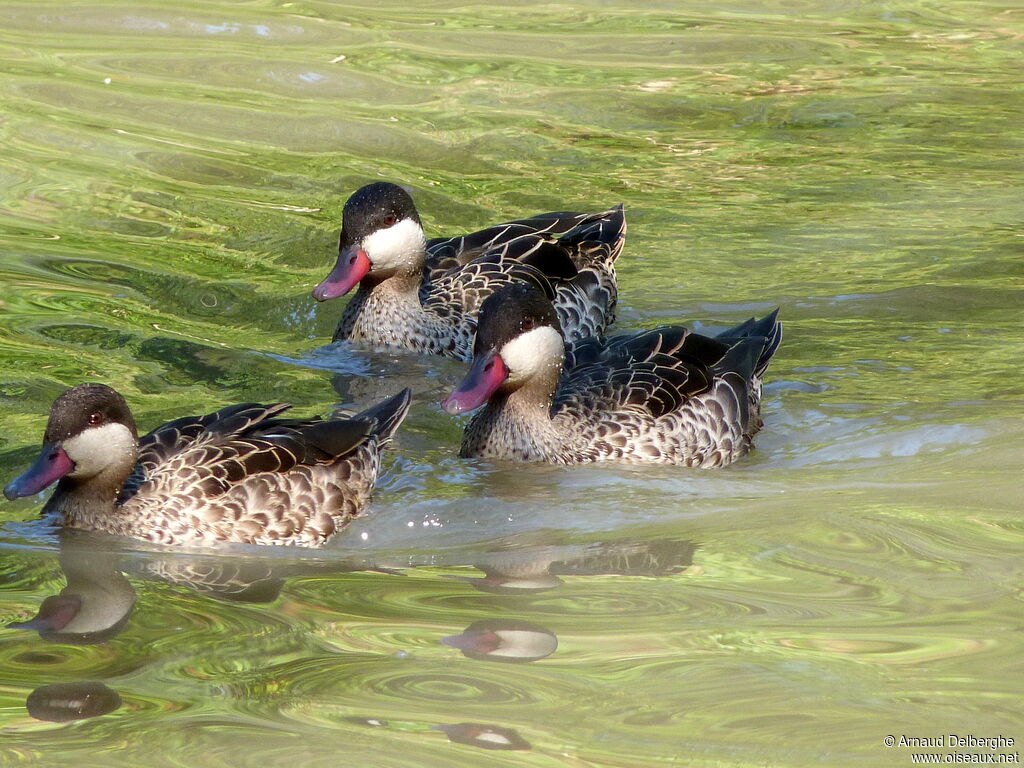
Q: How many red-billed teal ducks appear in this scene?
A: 3